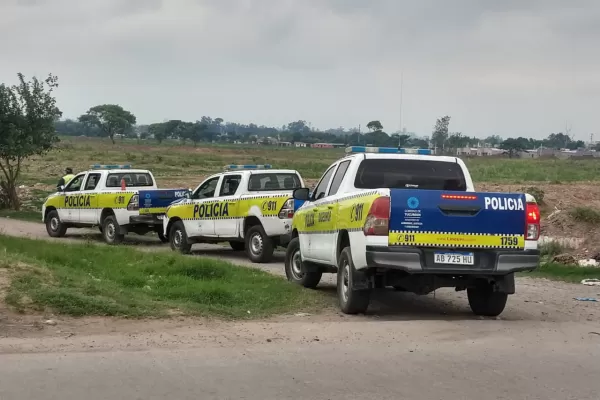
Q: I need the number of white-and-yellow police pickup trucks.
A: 3